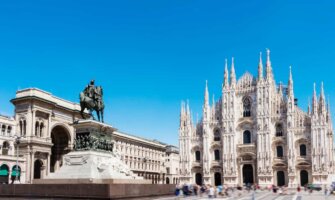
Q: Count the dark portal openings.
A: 5